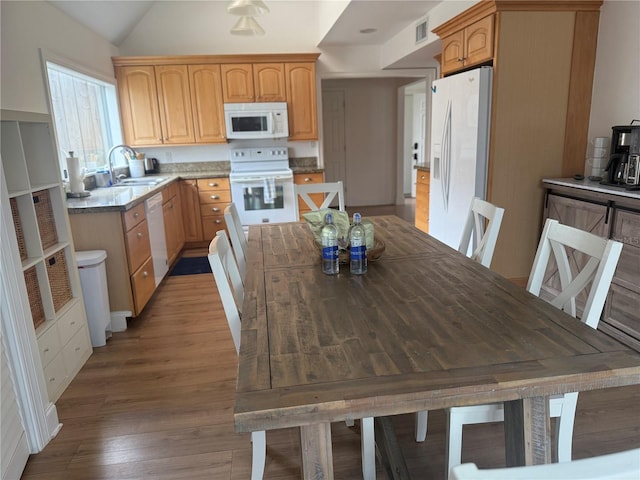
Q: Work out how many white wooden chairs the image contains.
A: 6